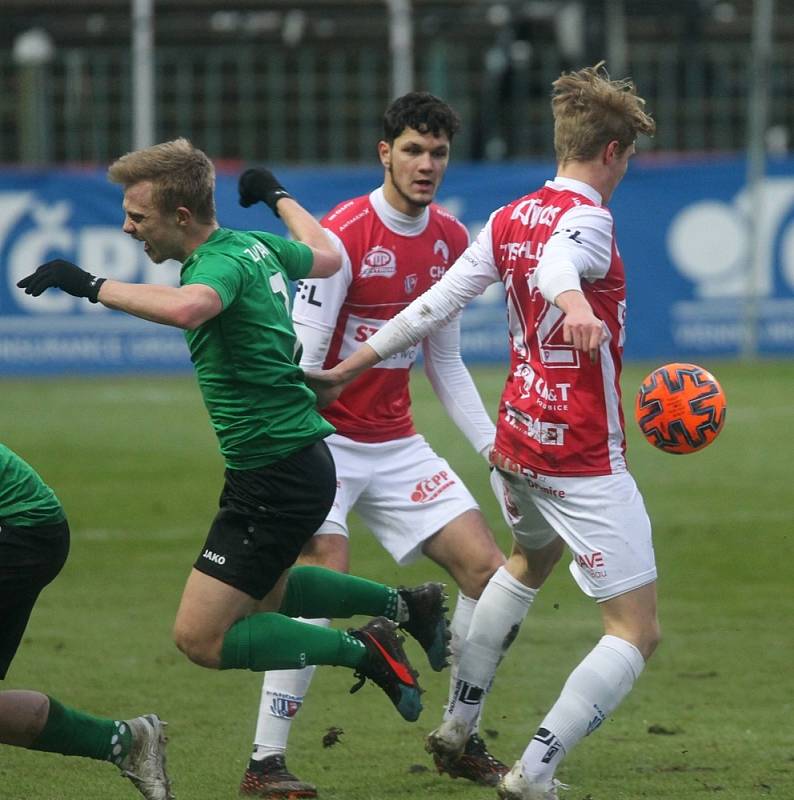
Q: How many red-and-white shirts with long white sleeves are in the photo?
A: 2